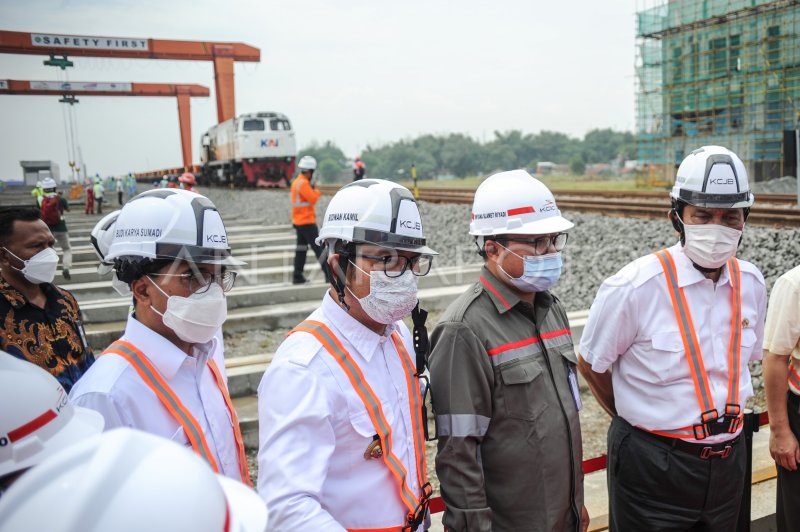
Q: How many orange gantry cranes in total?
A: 2